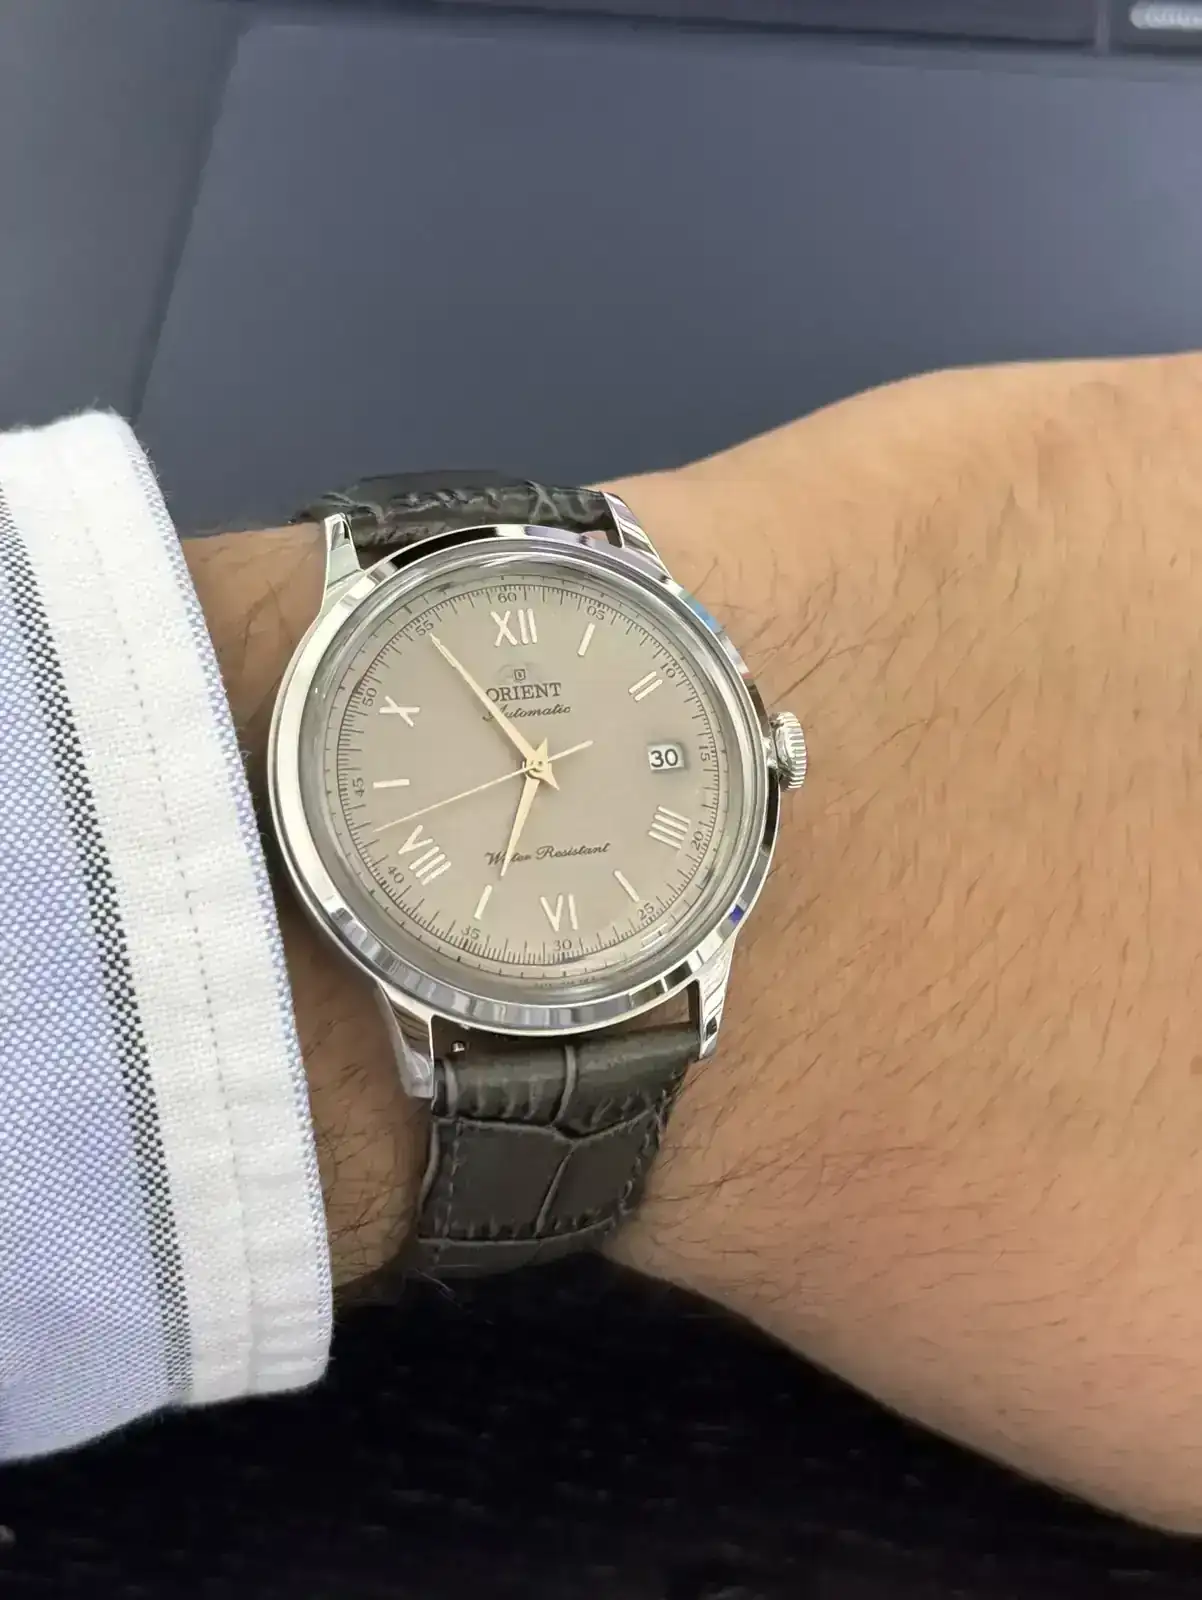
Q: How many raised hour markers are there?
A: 11